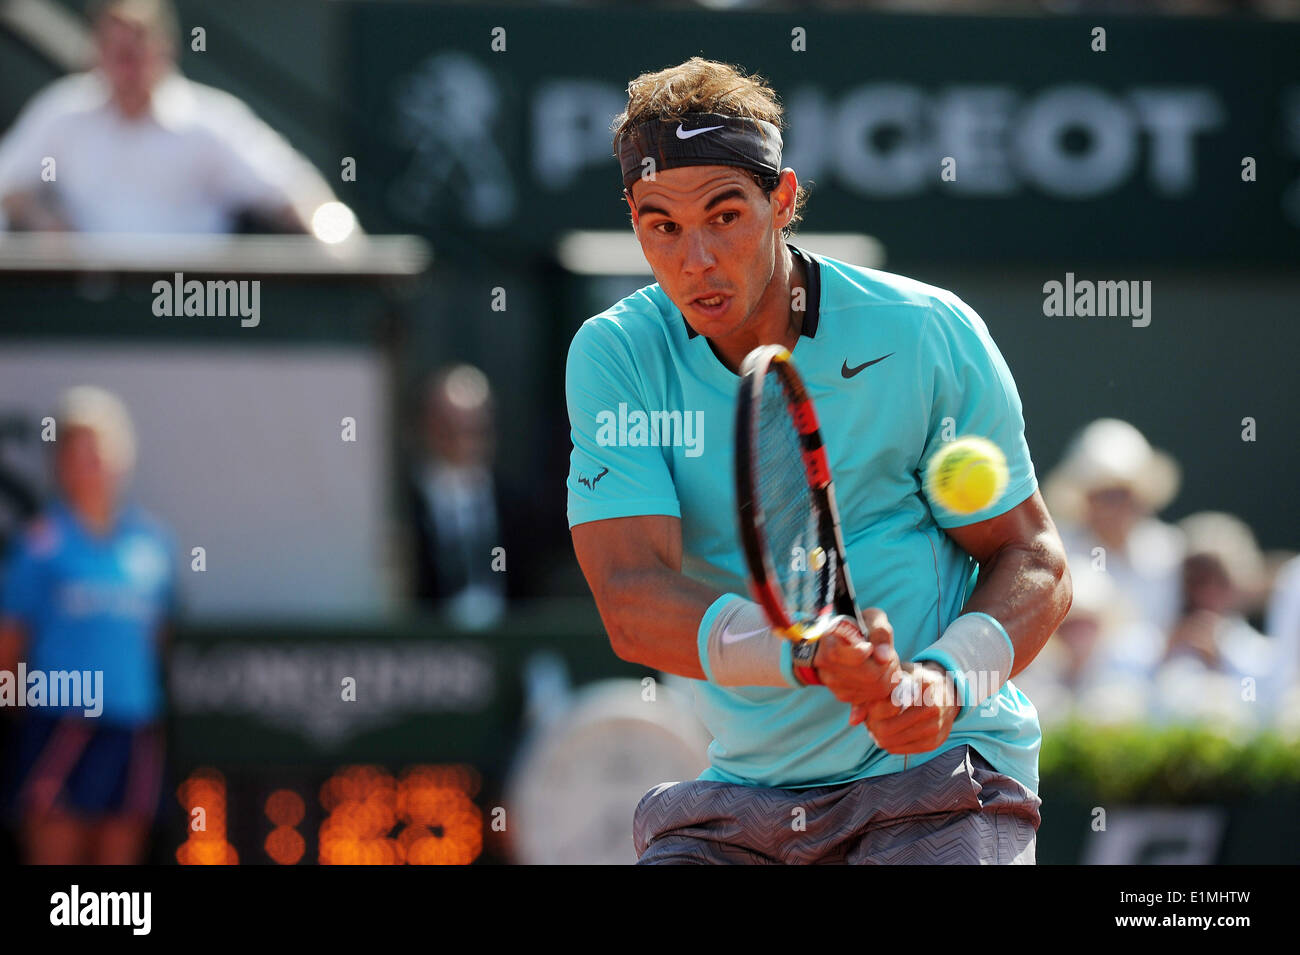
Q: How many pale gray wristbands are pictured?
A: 2